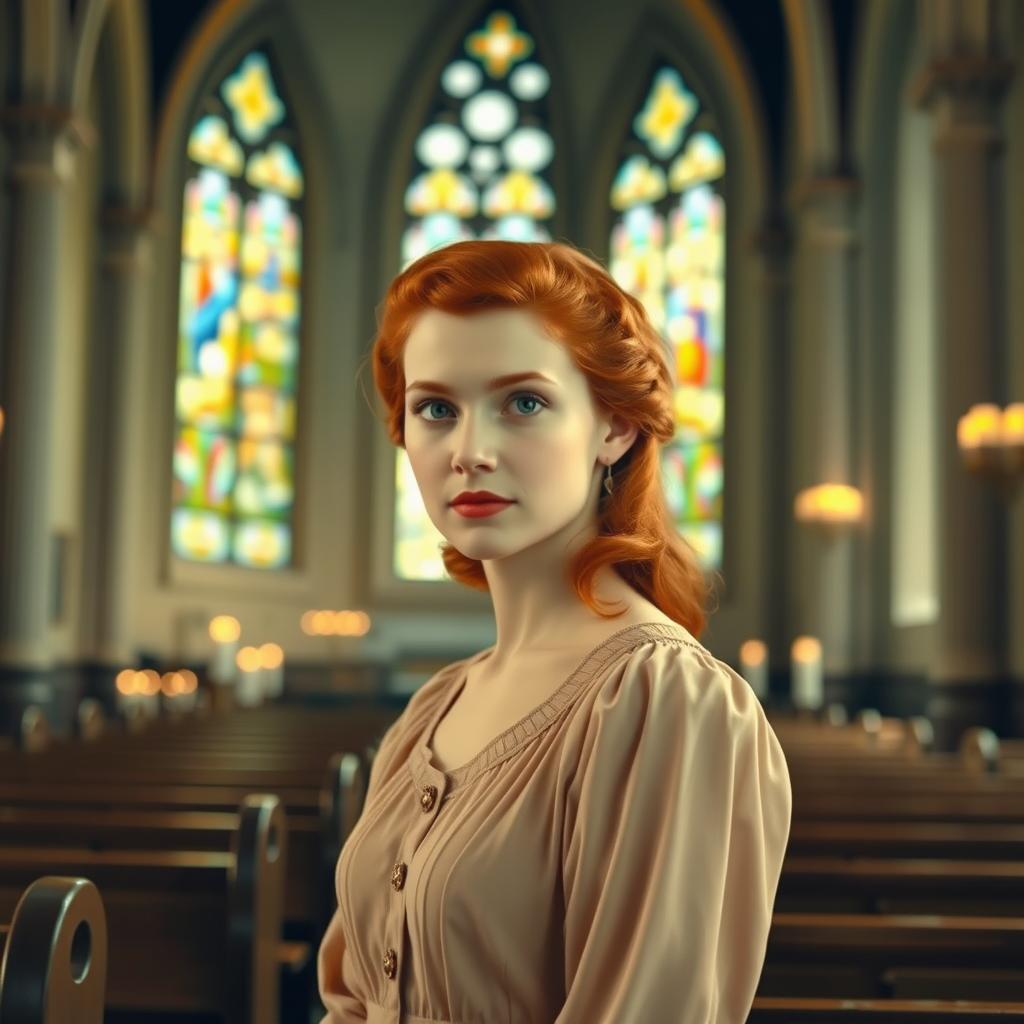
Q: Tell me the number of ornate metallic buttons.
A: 3